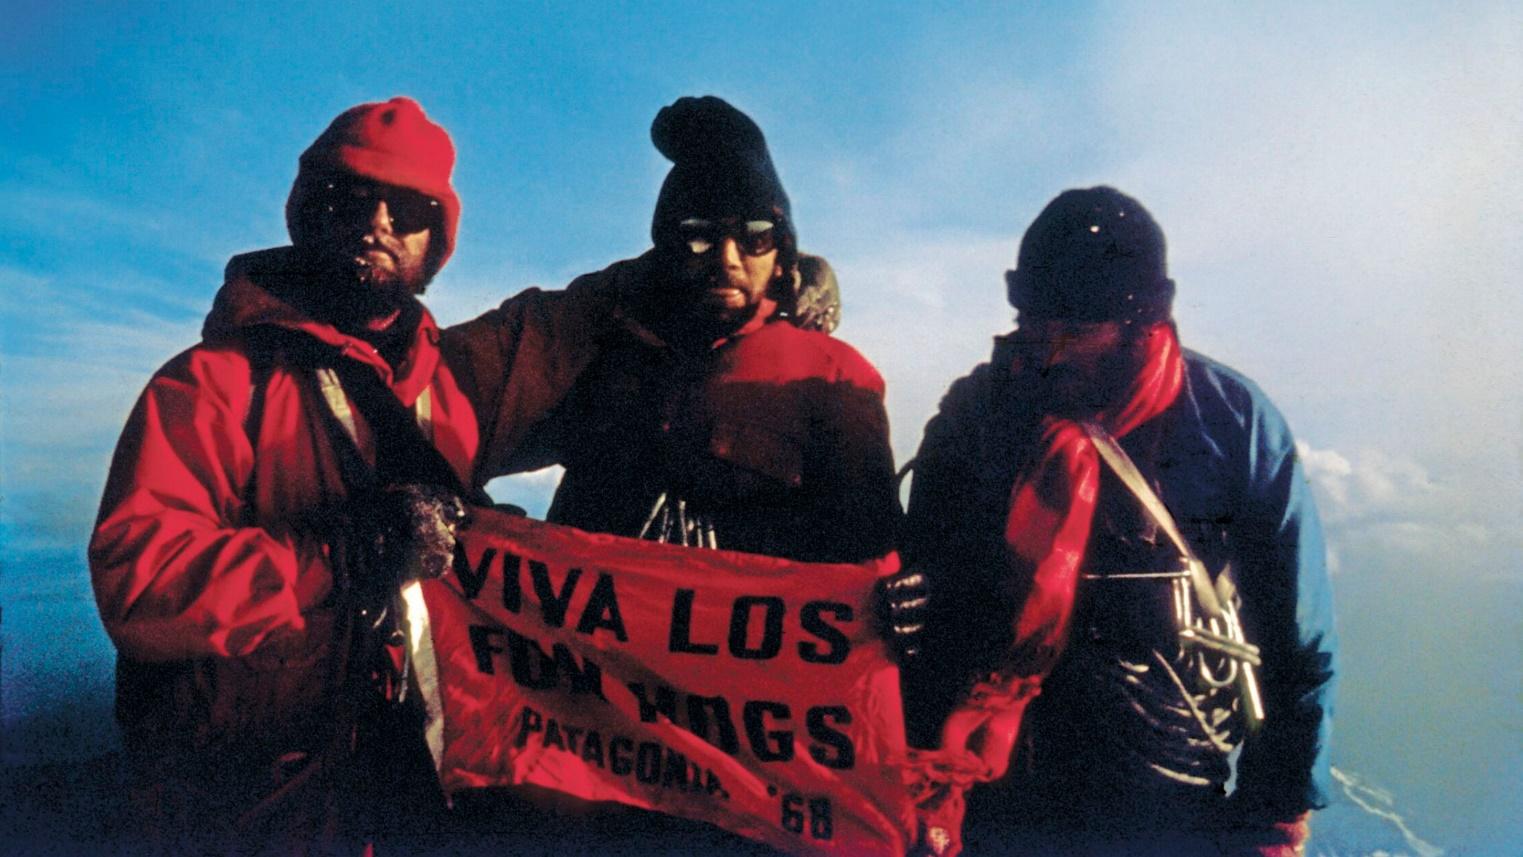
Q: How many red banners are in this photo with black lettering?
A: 1